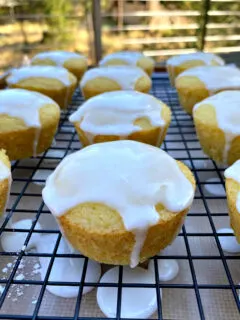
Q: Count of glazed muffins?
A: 12